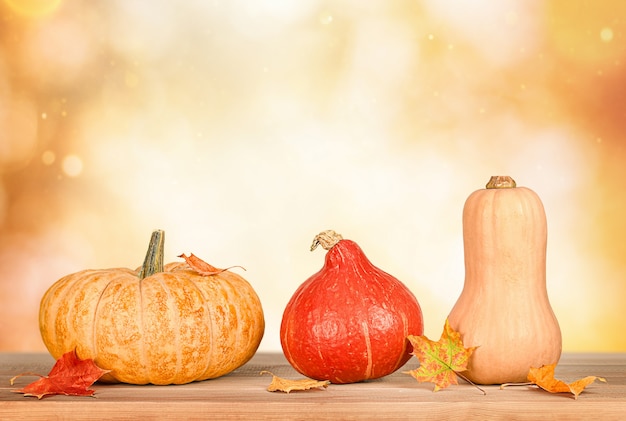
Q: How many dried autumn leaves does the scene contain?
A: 5